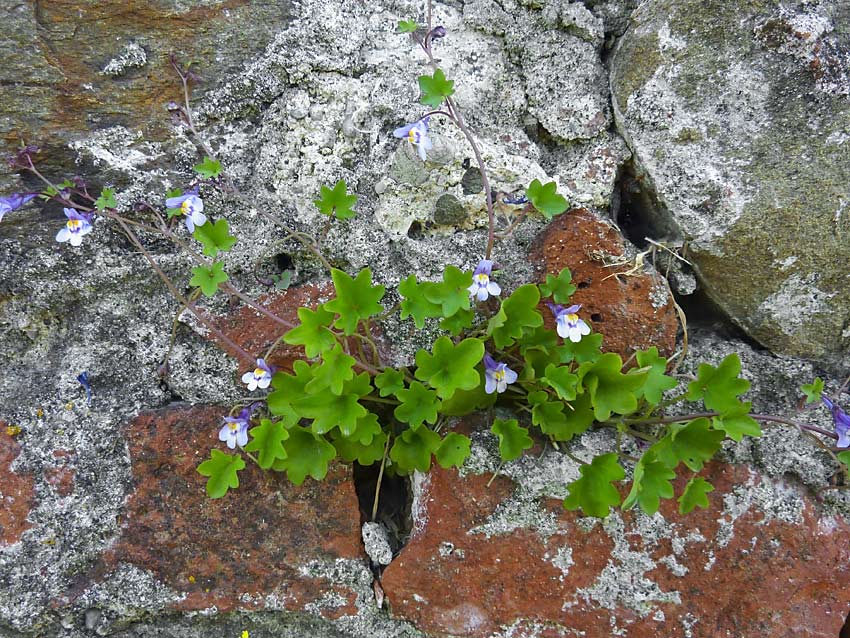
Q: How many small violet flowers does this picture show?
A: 10